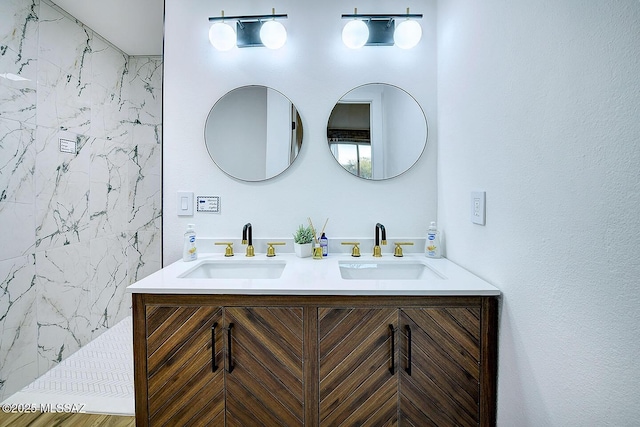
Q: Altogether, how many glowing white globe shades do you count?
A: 4